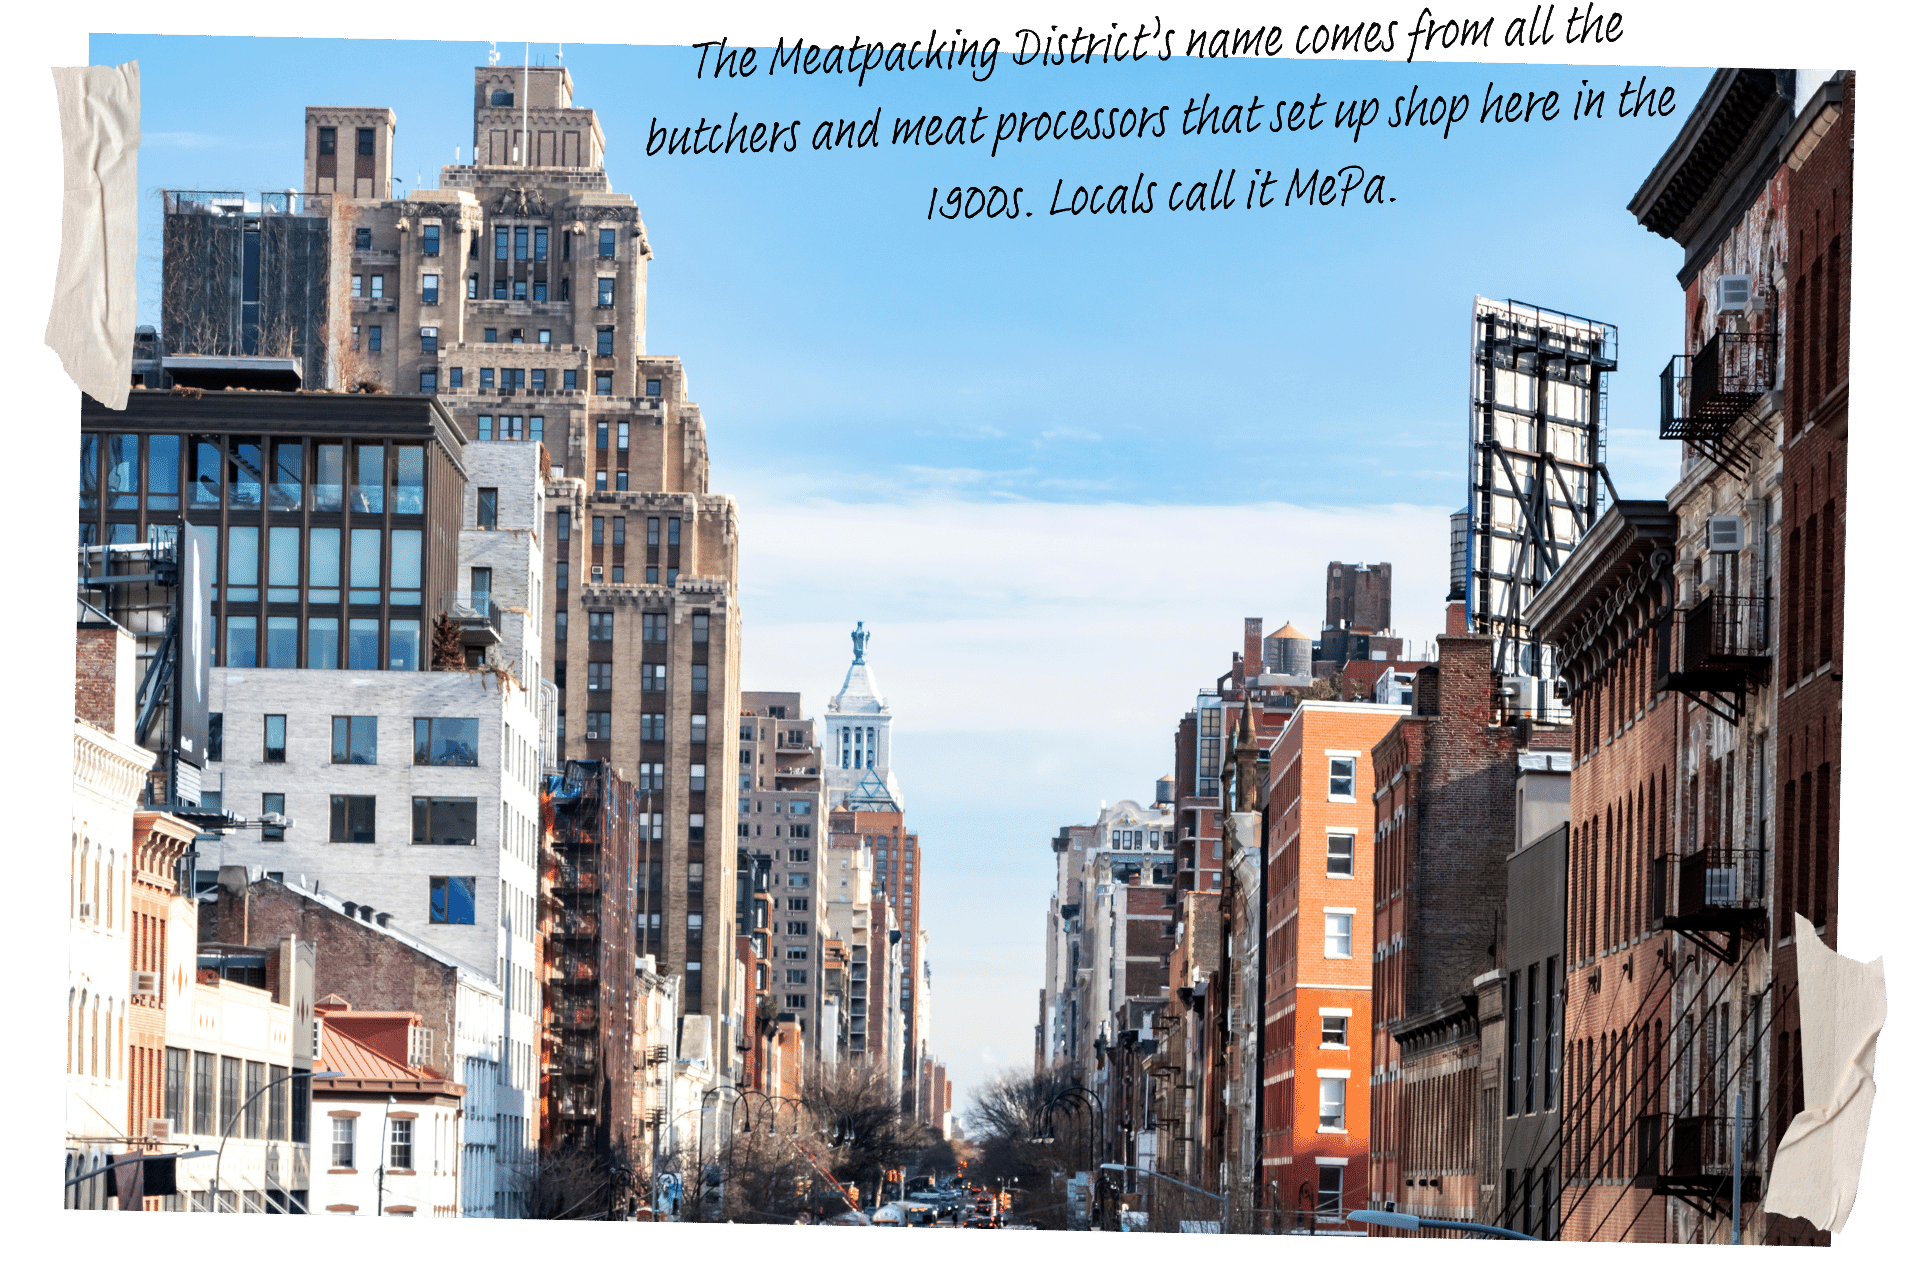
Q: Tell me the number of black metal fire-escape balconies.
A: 4